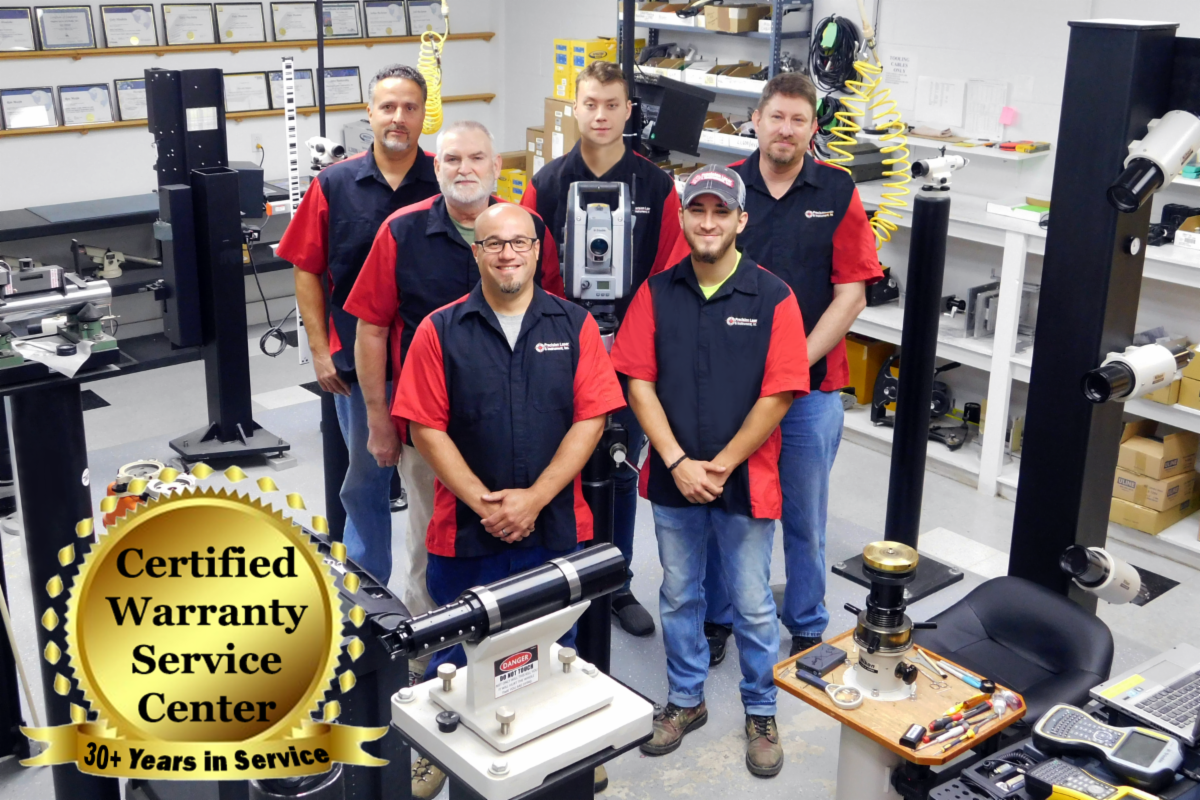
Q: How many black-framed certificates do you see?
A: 15